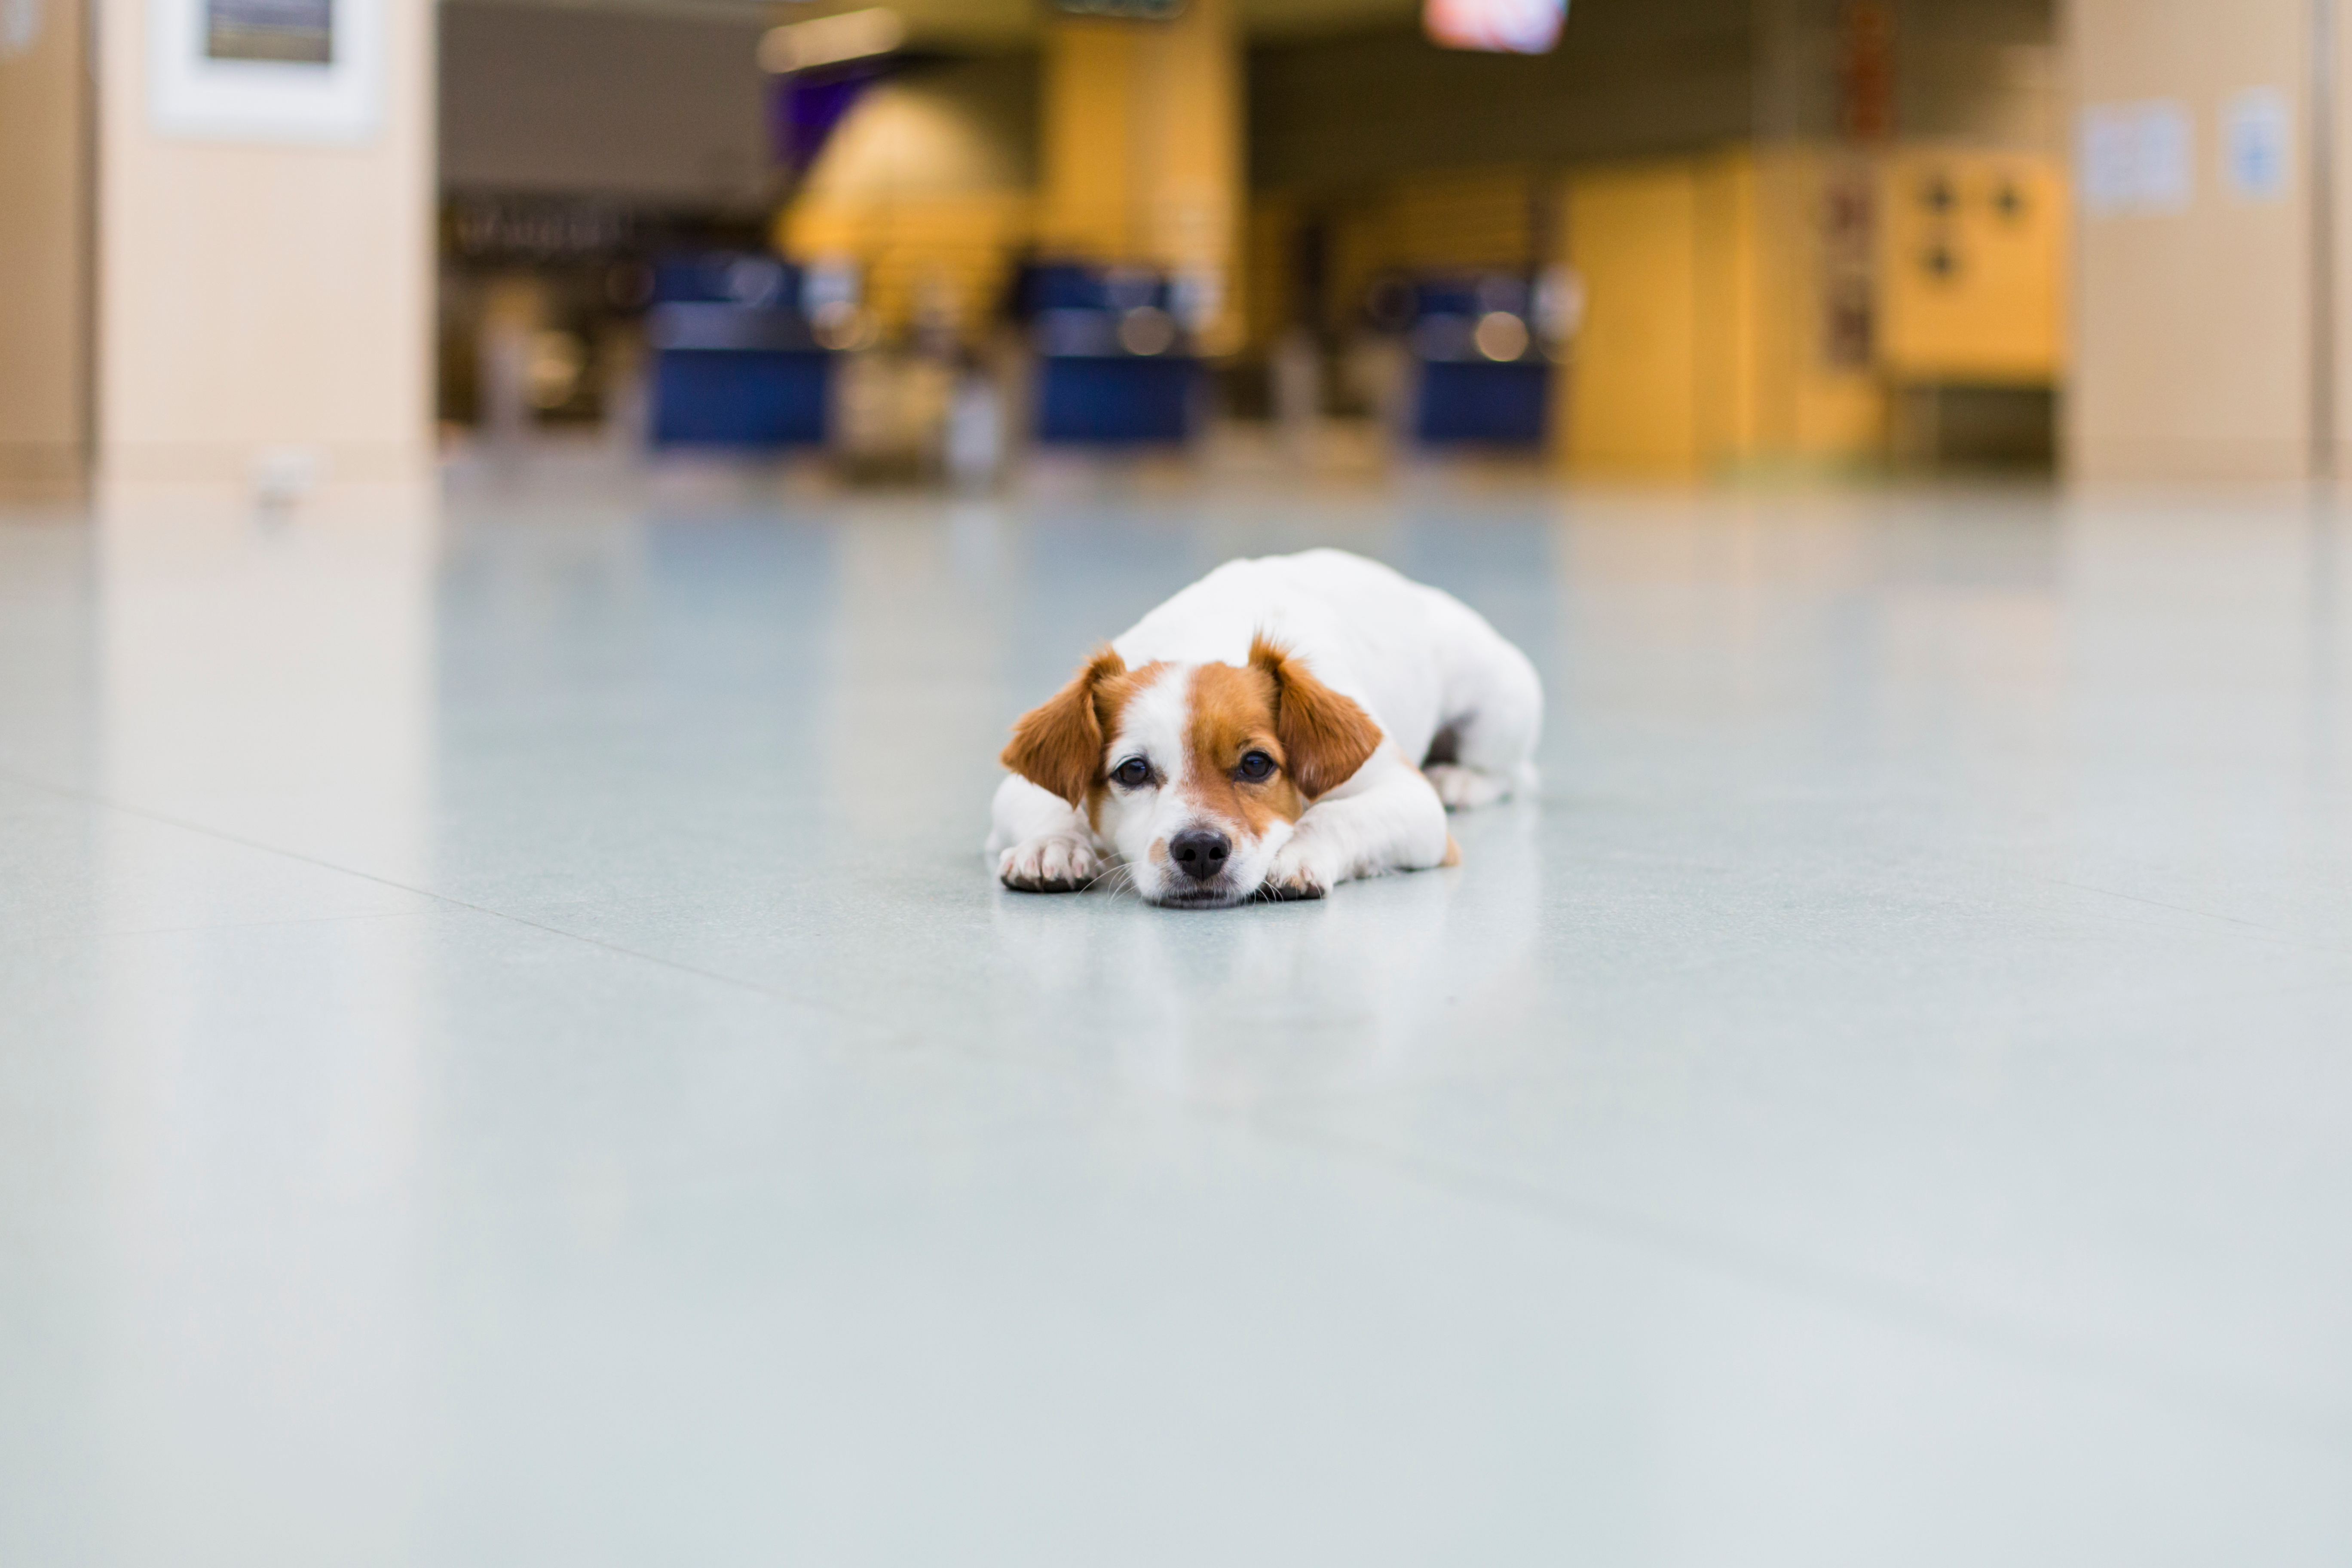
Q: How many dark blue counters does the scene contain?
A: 3